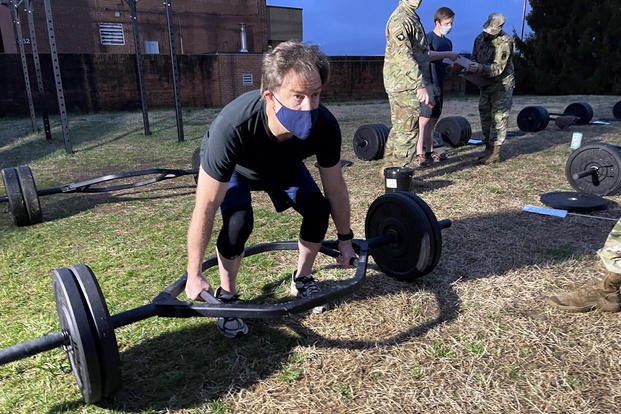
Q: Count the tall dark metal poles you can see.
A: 5